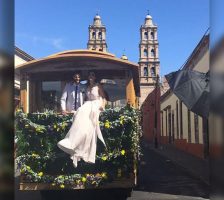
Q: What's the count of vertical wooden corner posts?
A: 2